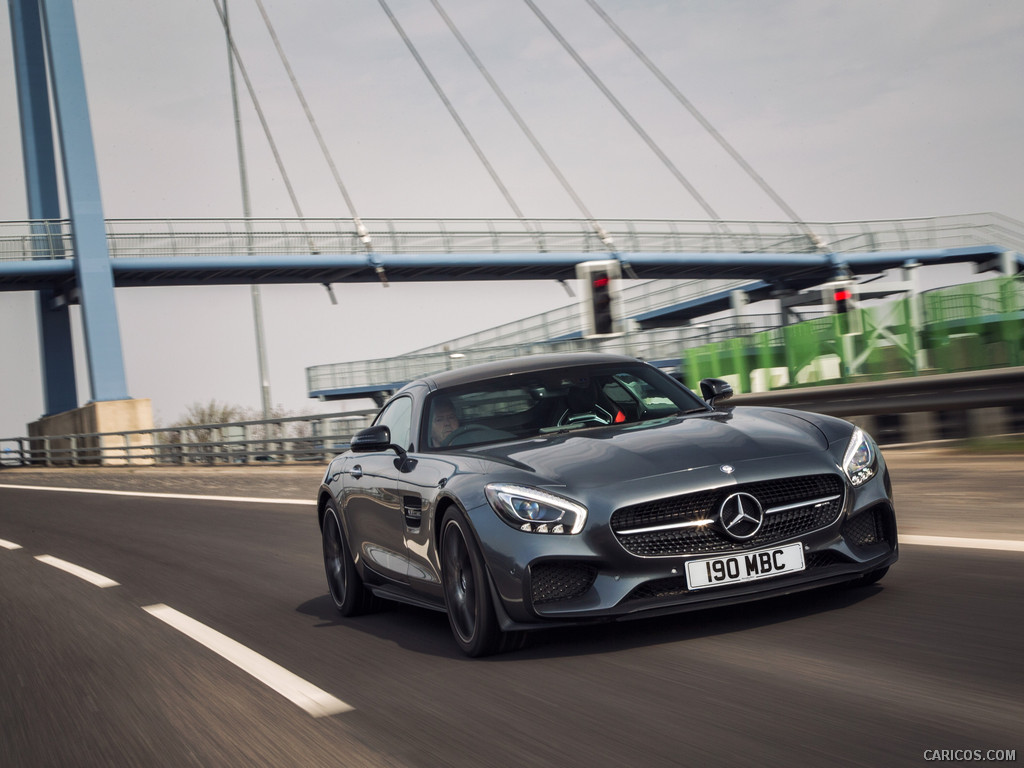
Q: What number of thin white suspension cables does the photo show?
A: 6